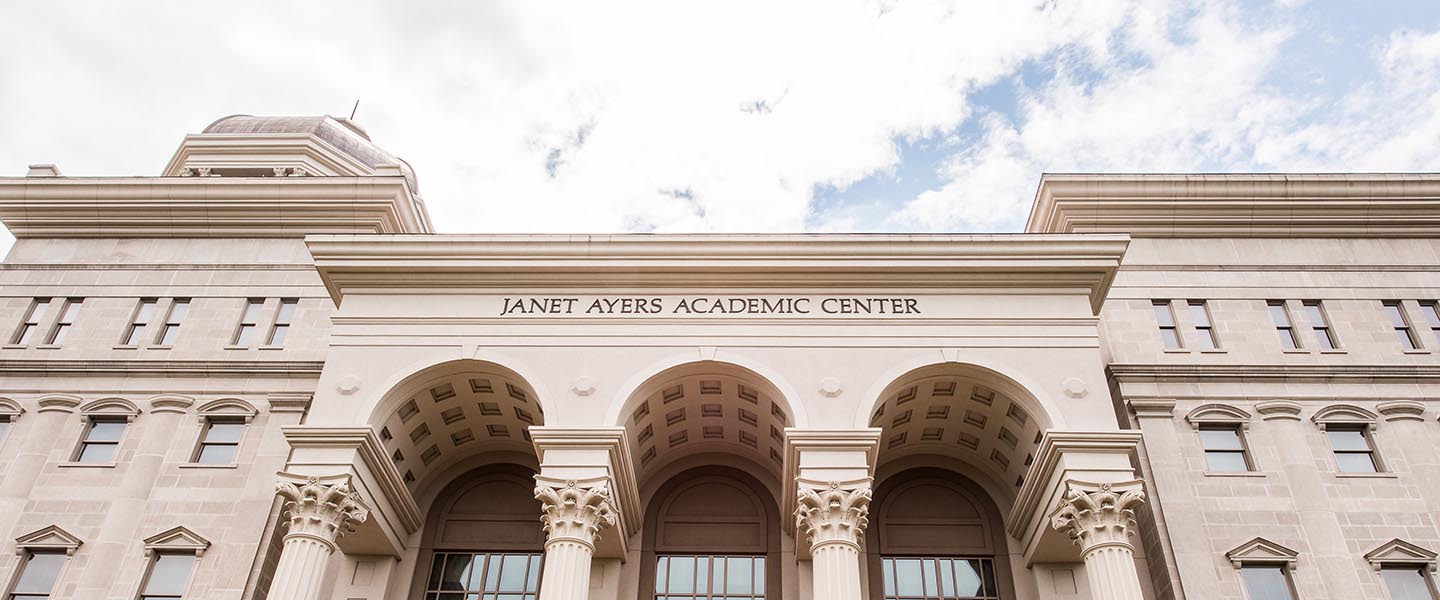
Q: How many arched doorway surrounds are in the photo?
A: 3